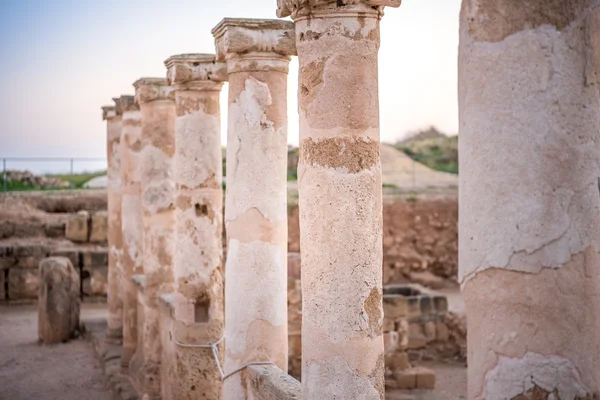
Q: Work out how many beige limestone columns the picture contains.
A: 7